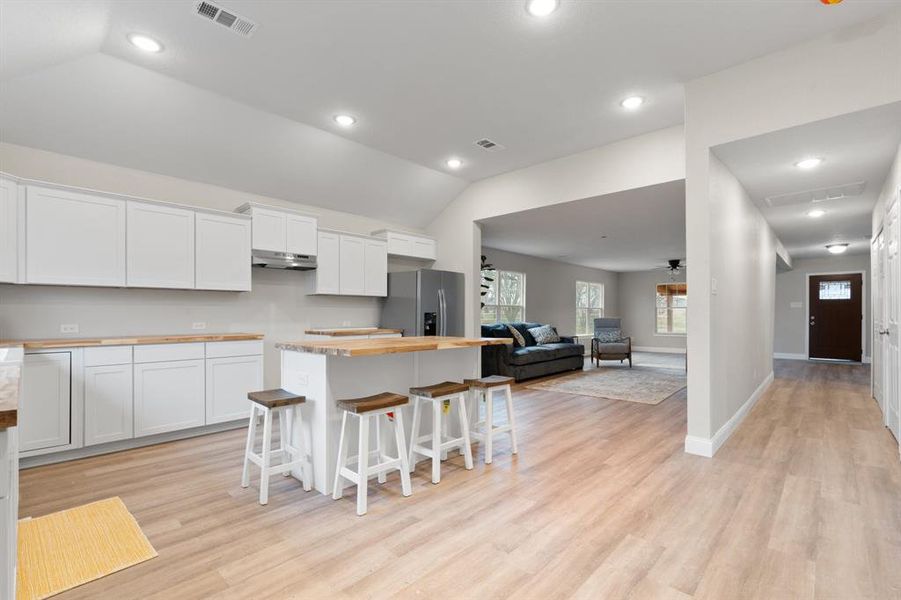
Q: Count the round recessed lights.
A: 7